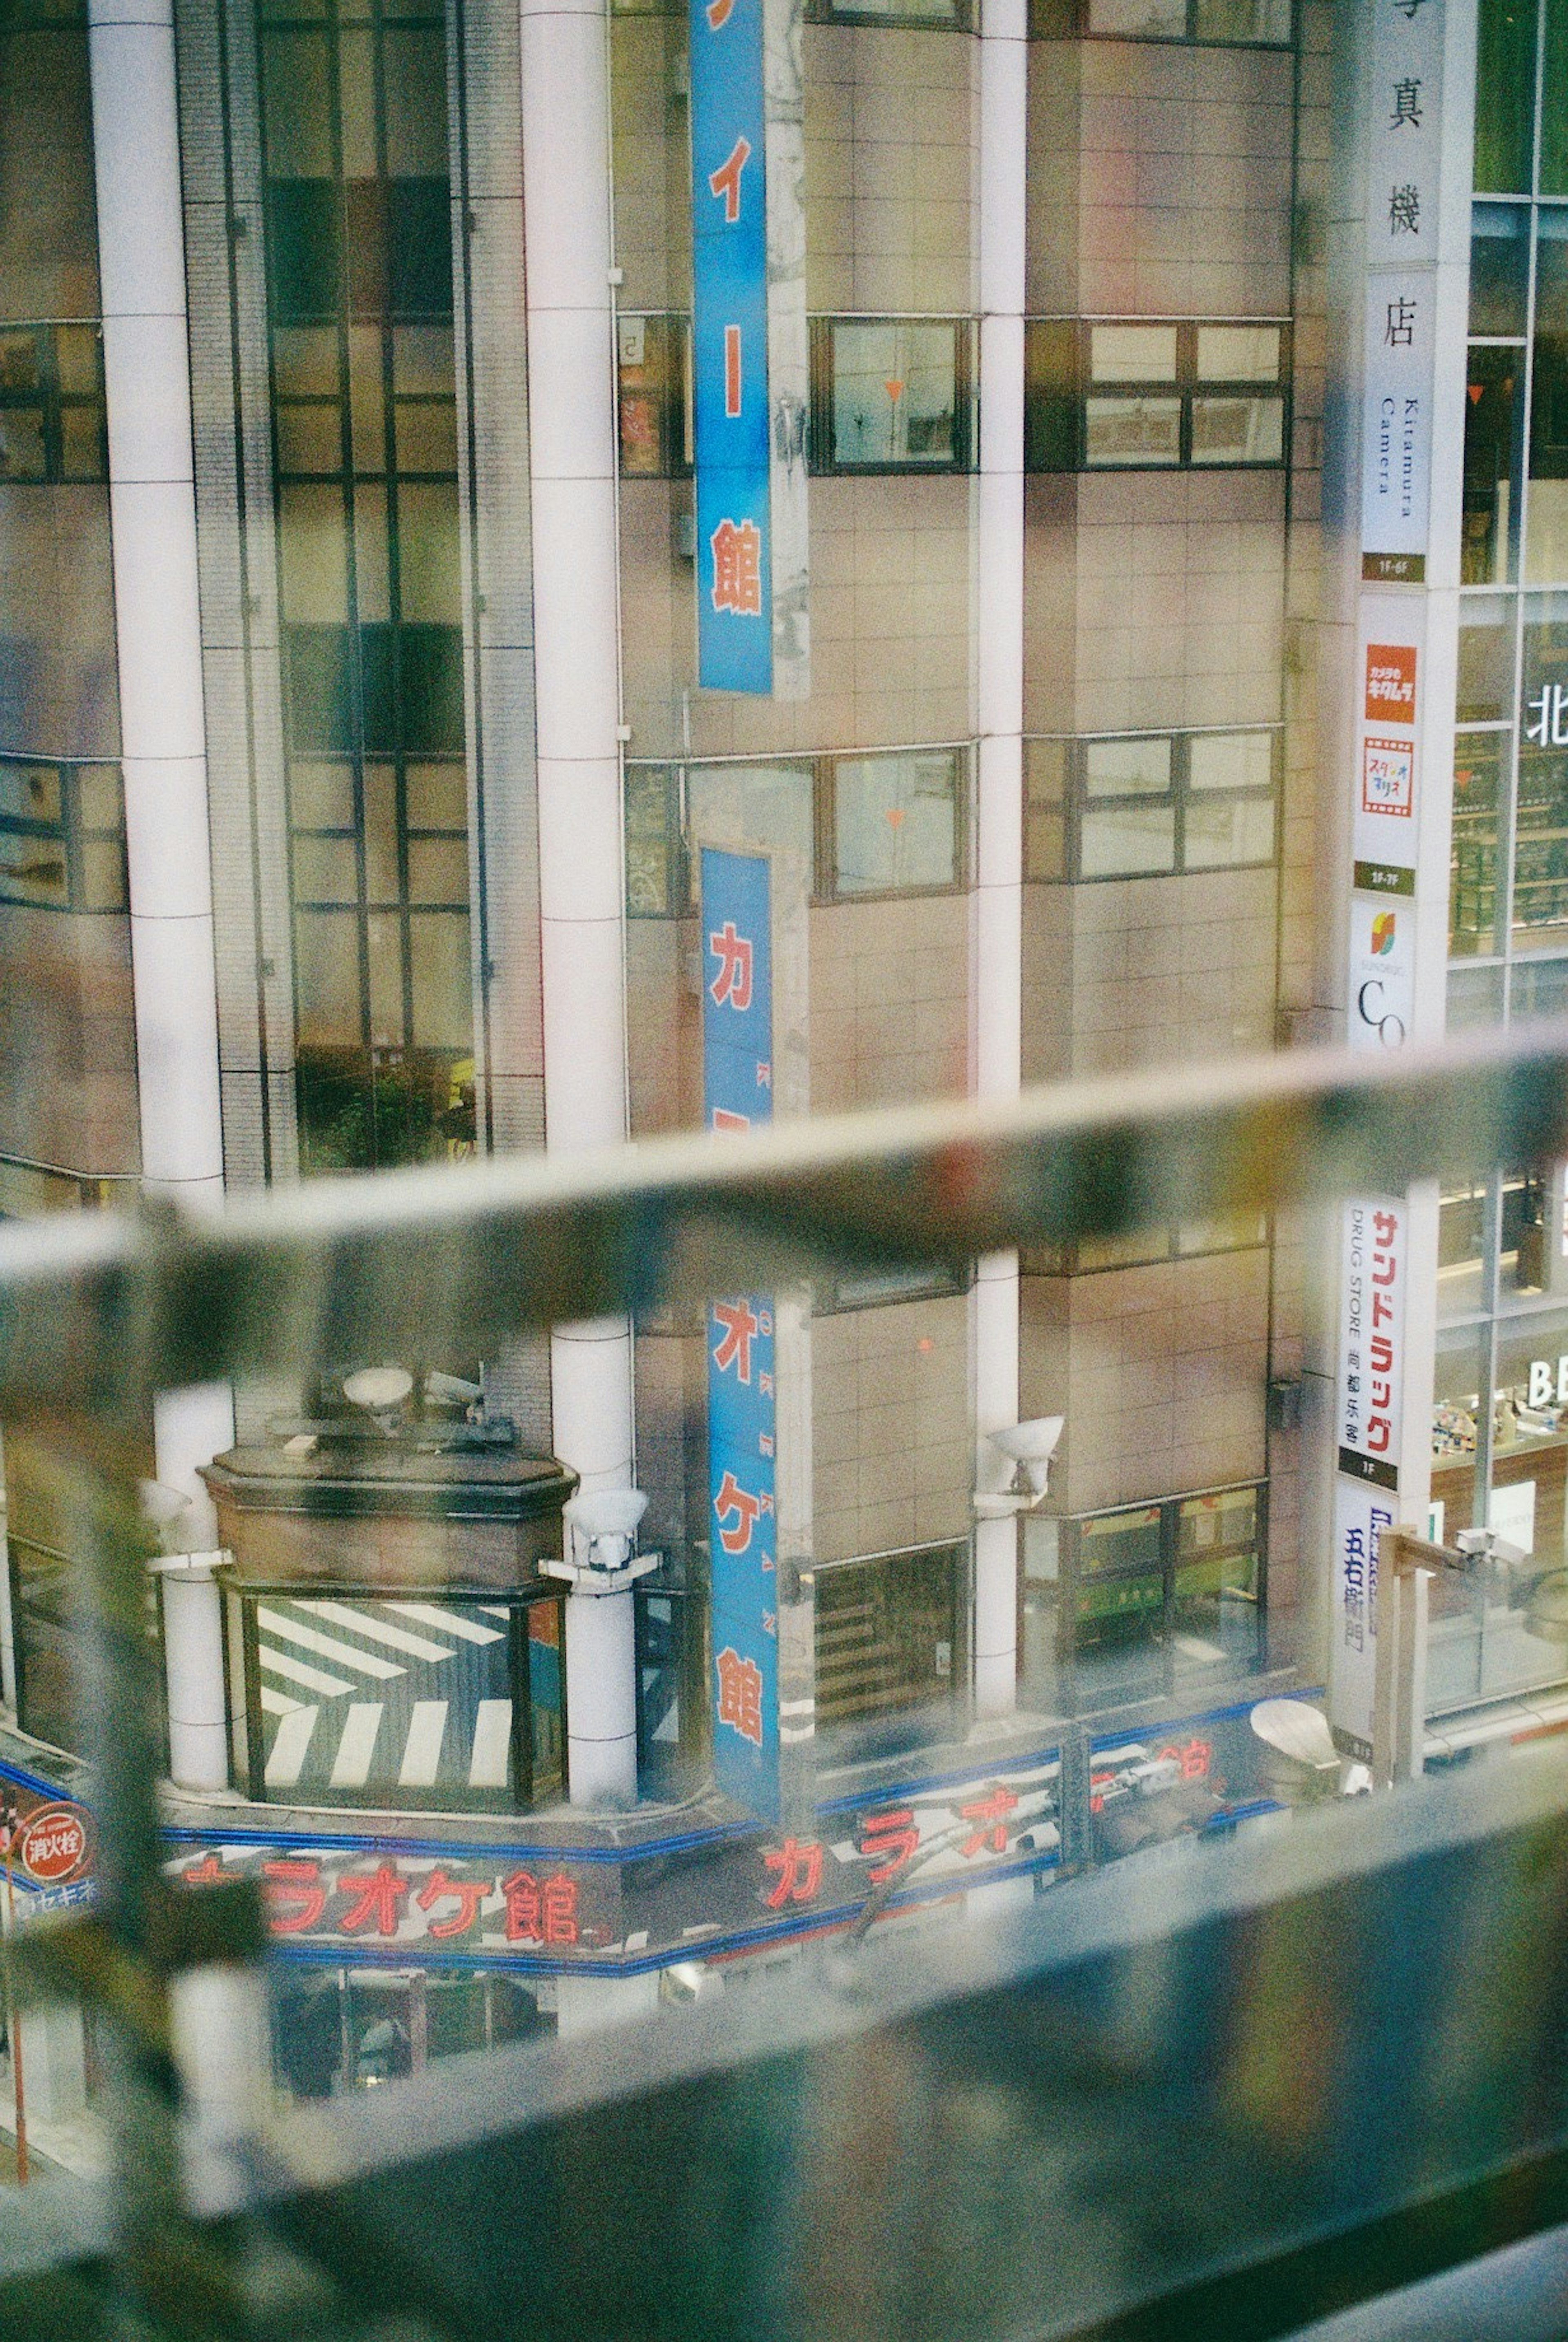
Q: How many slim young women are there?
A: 0